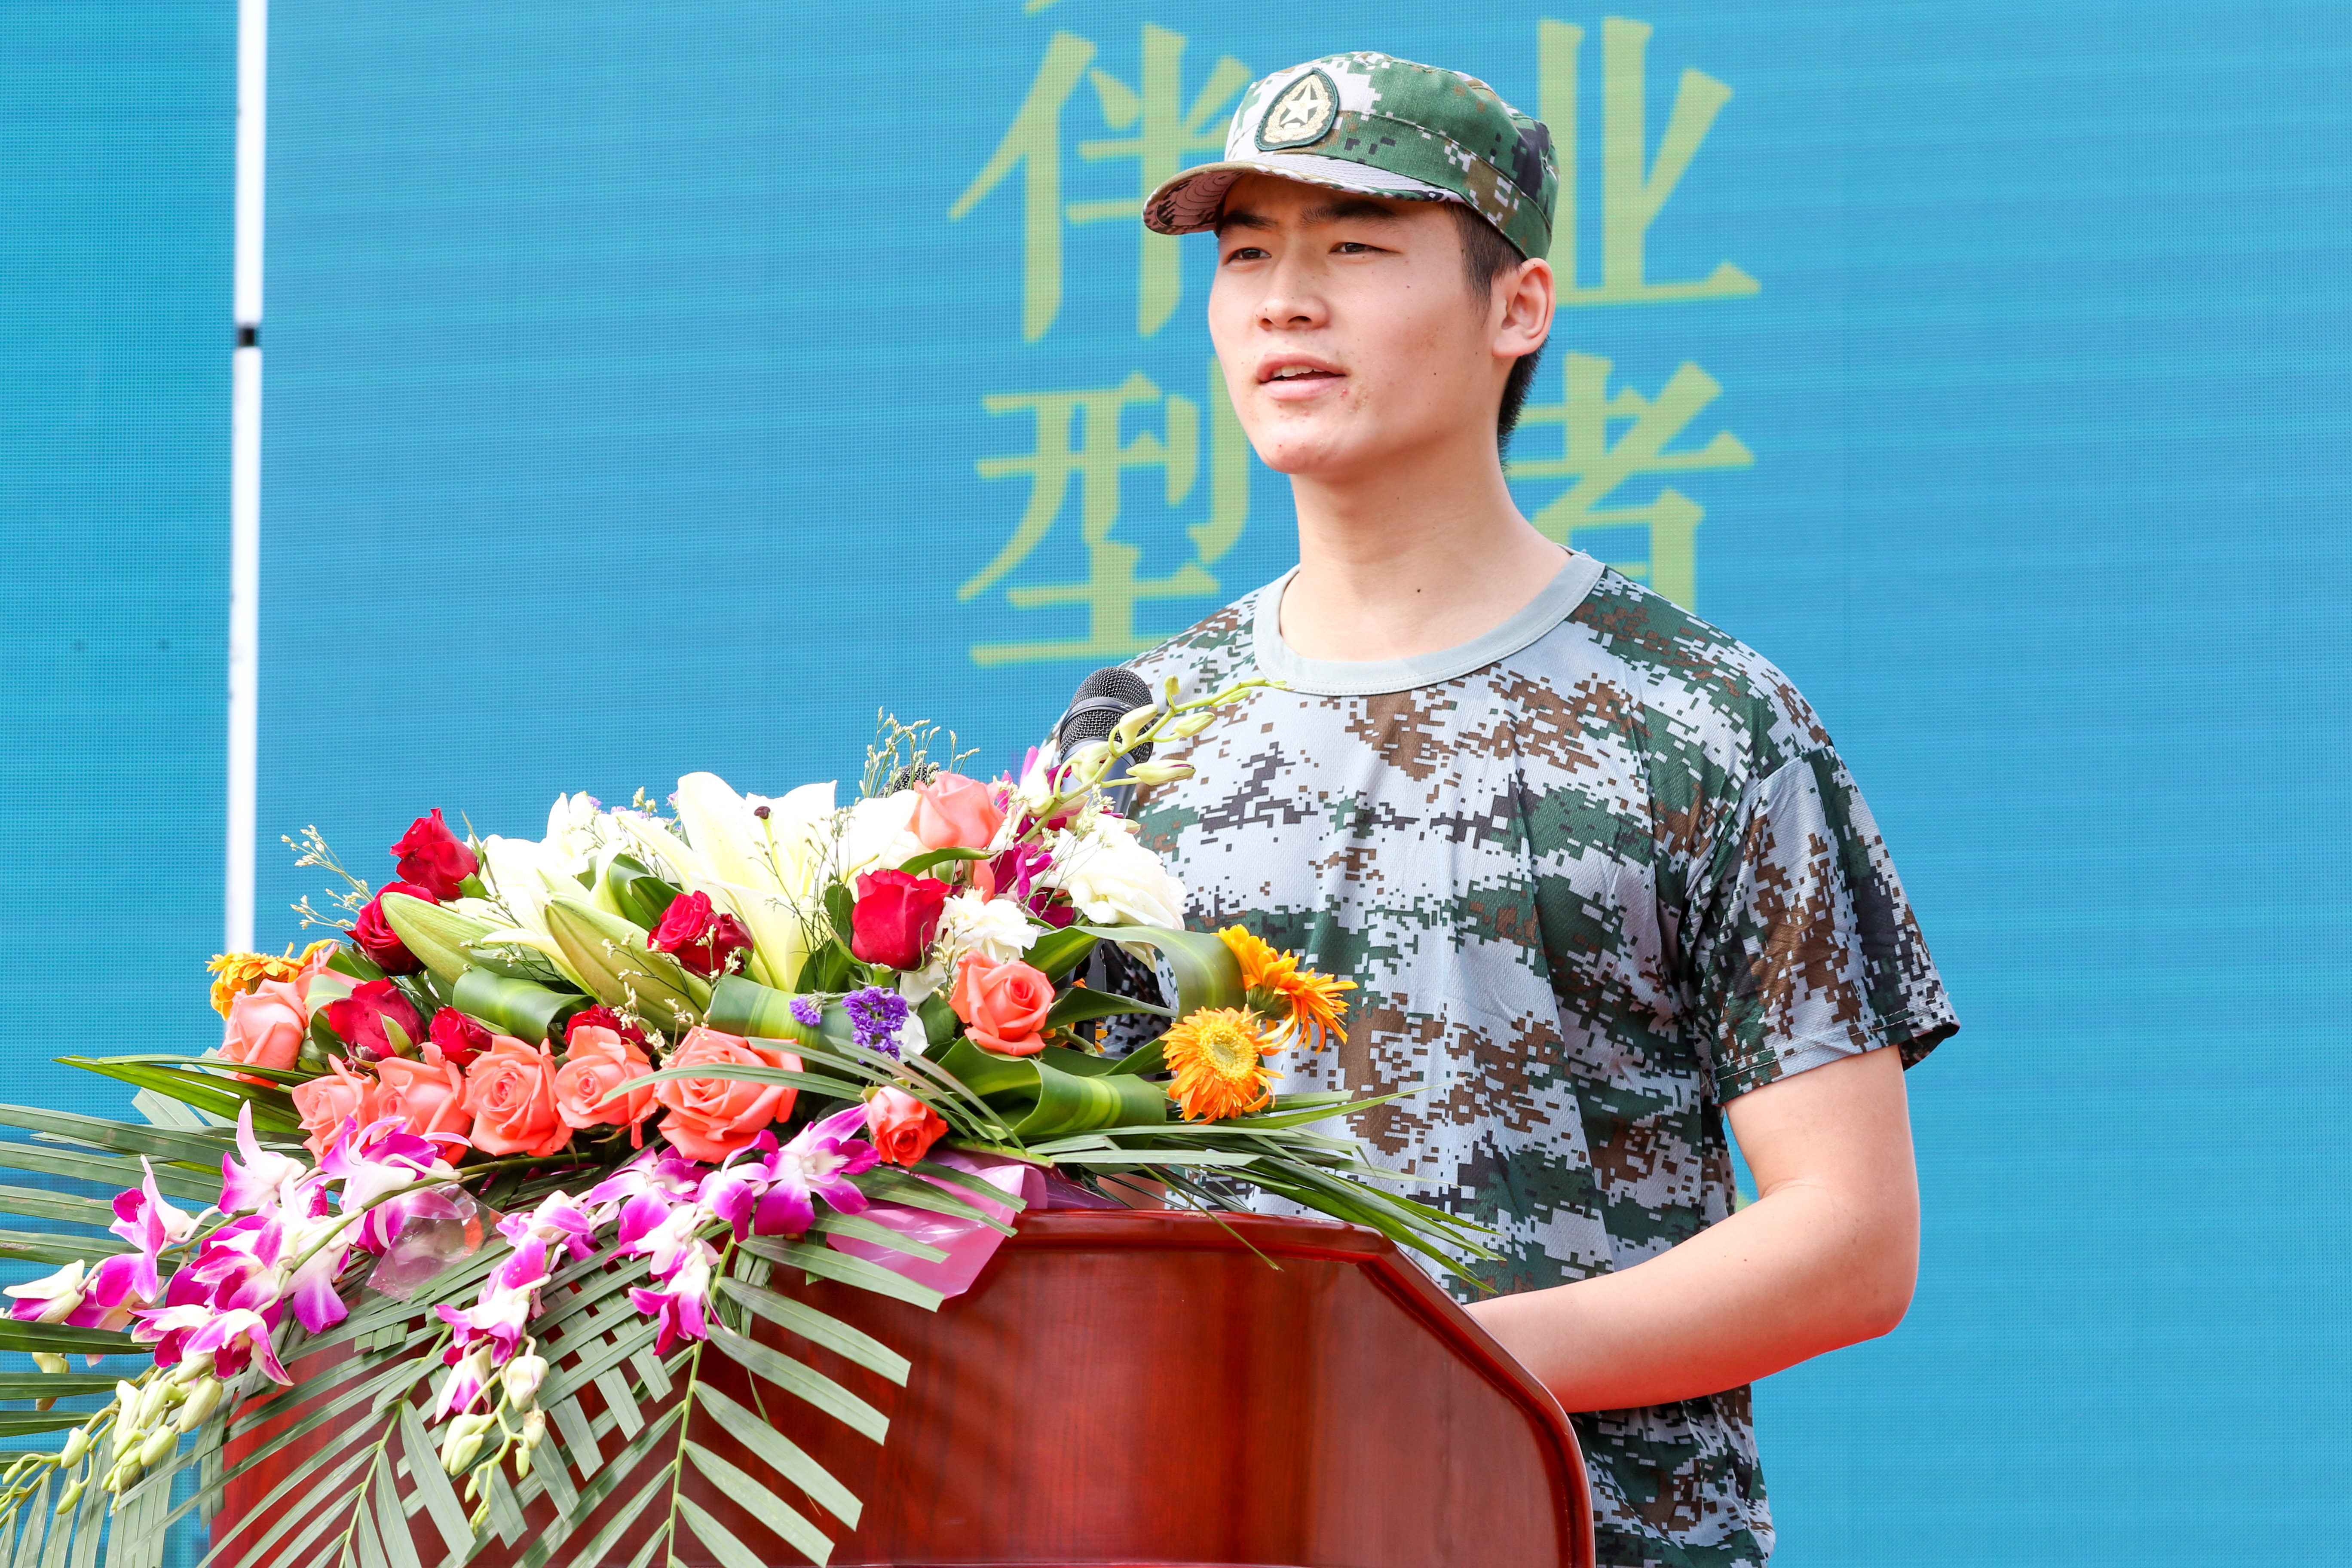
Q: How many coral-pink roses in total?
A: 9